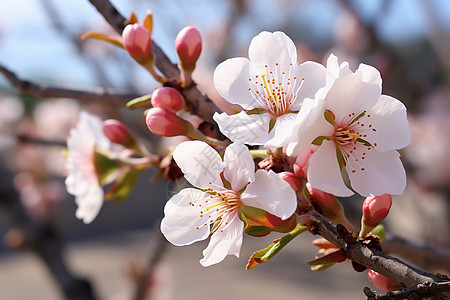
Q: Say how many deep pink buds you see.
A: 10